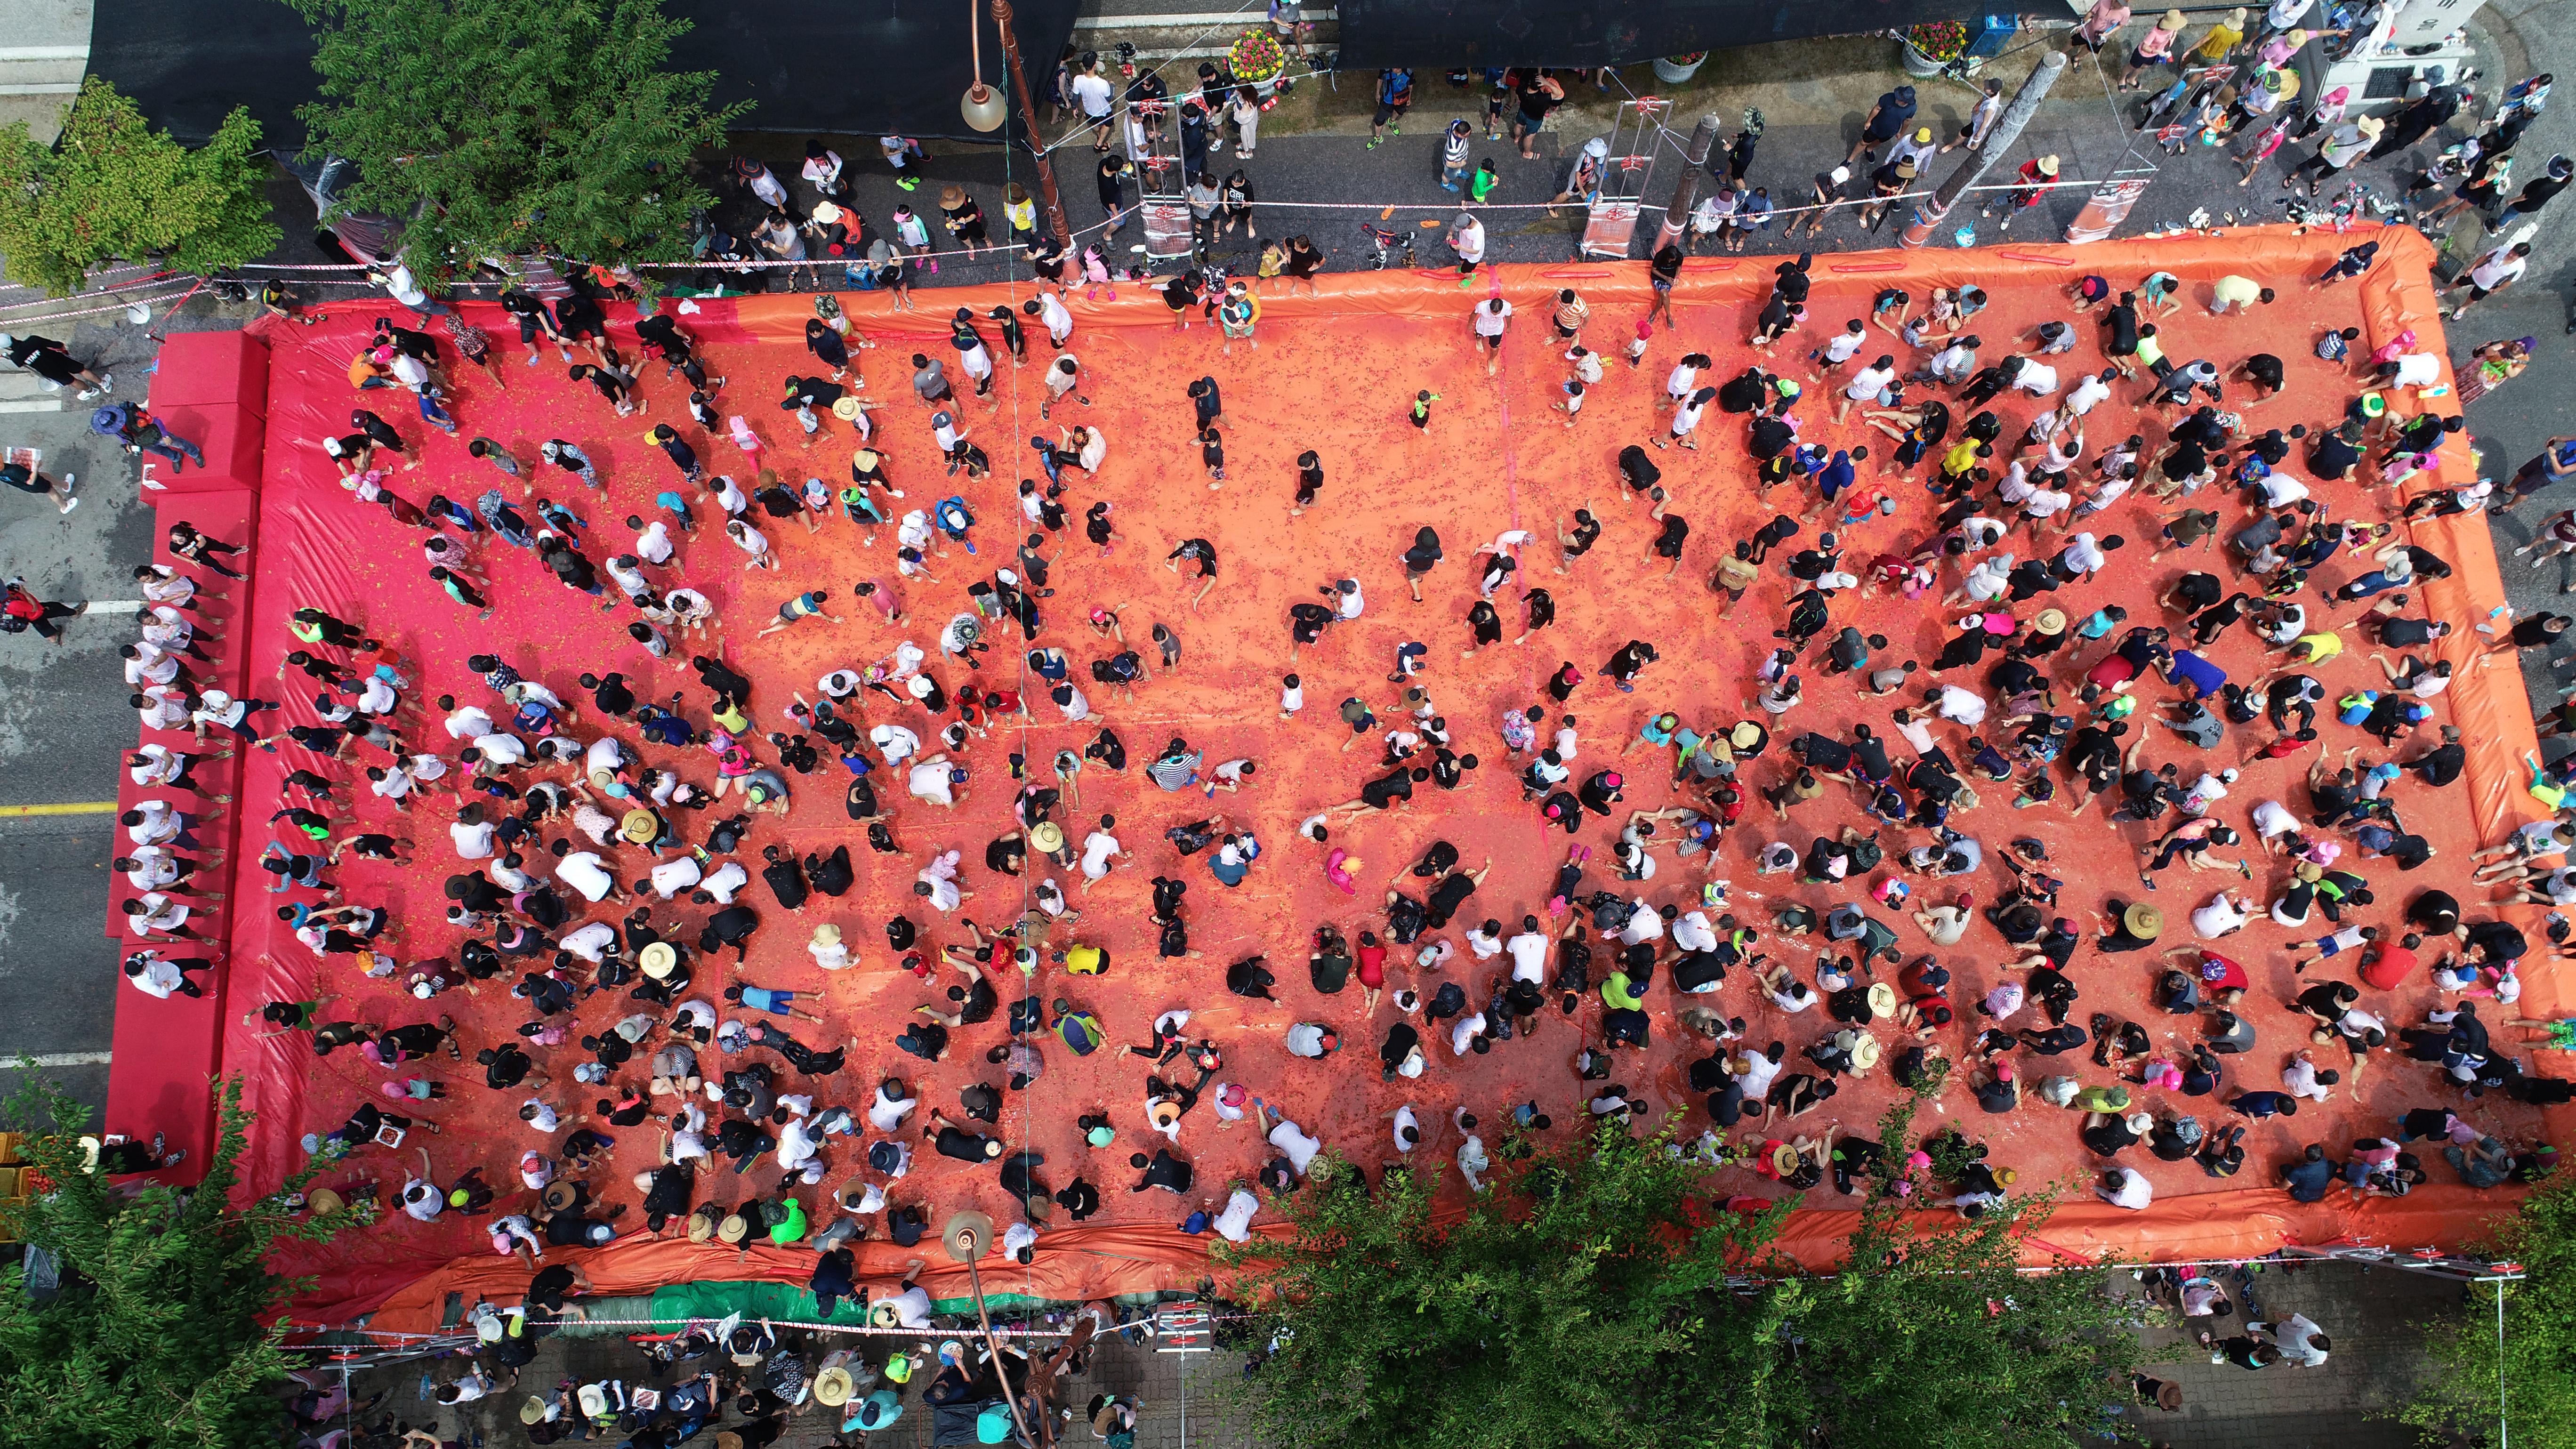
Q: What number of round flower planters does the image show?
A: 3